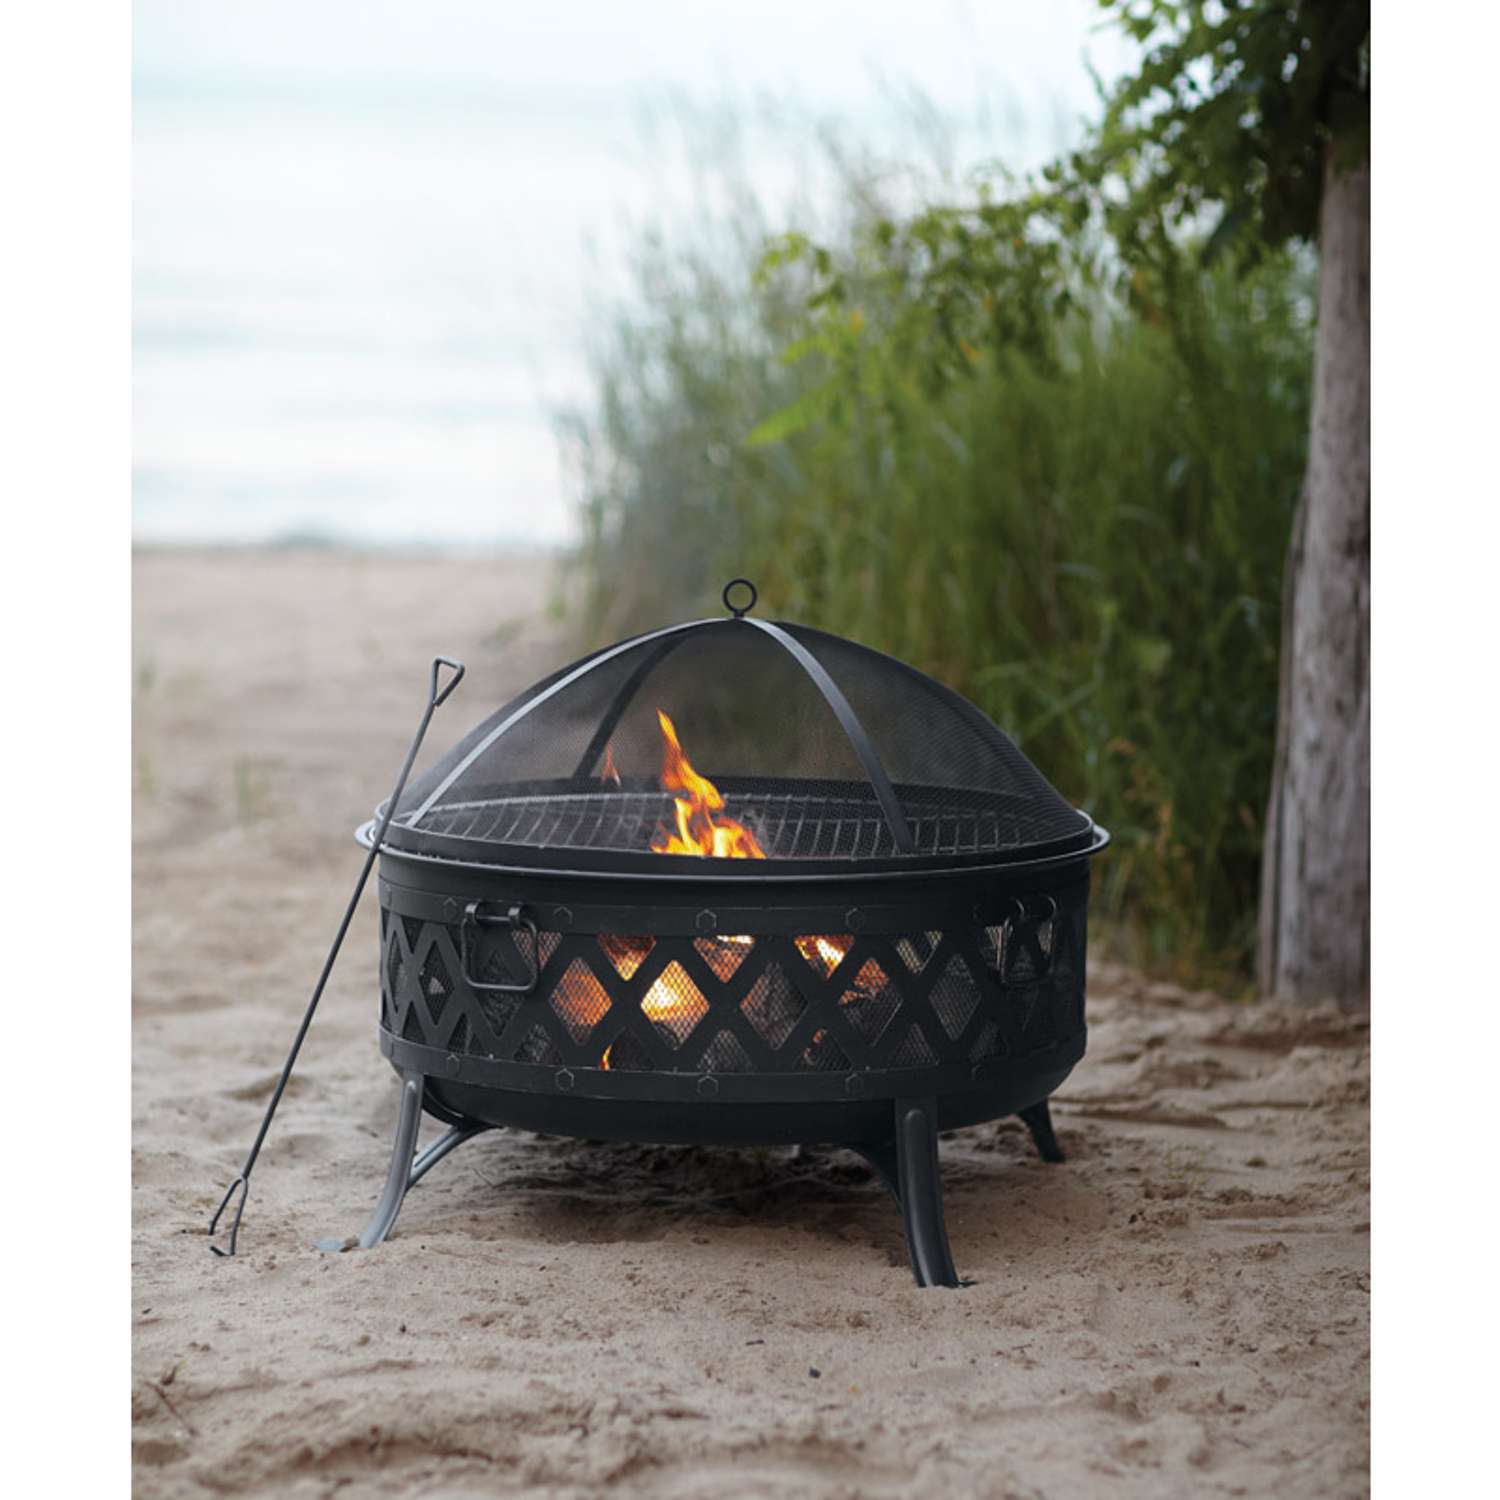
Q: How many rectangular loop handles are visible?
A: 2